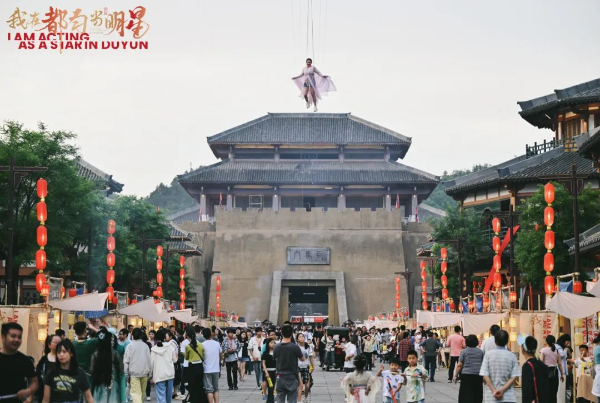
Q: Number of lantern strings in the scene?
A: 10